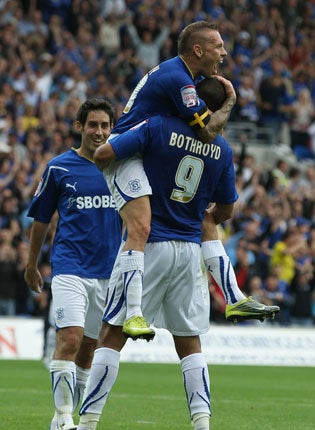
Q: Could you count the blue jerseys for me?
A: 3